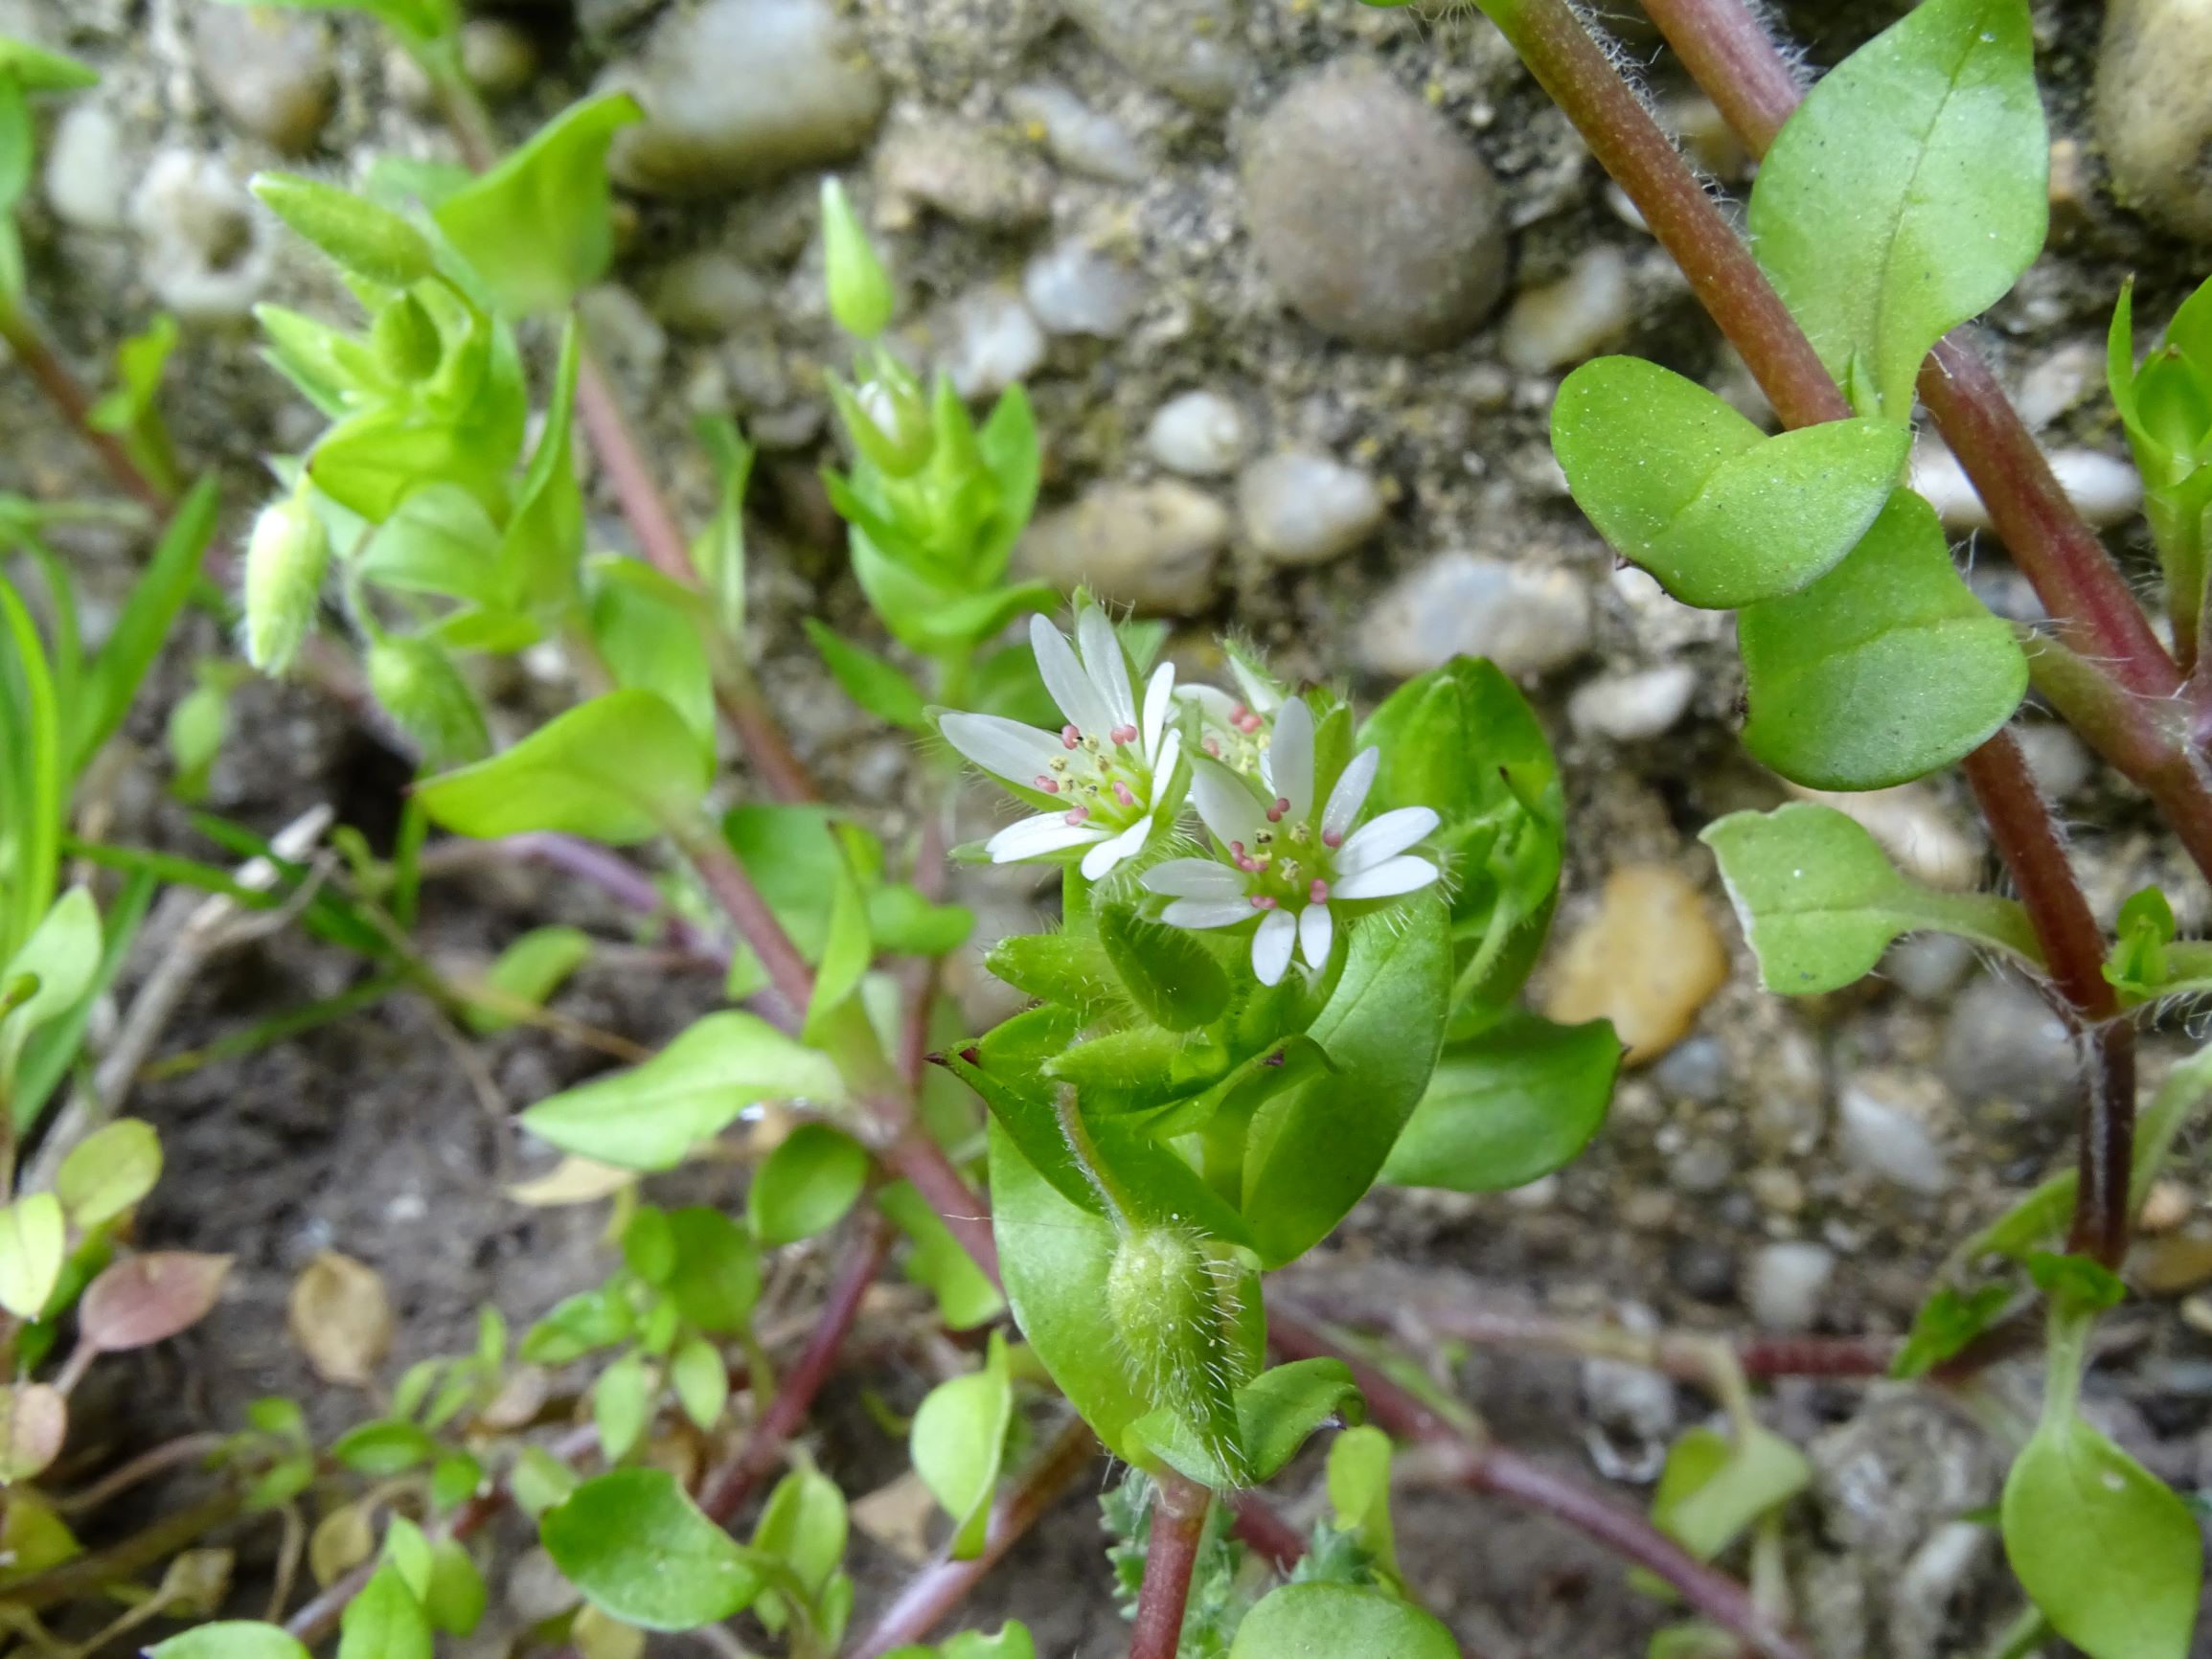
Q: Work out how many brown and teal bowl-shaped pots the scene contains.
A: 0